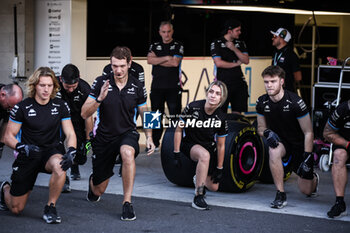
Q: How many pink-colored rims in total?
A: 1